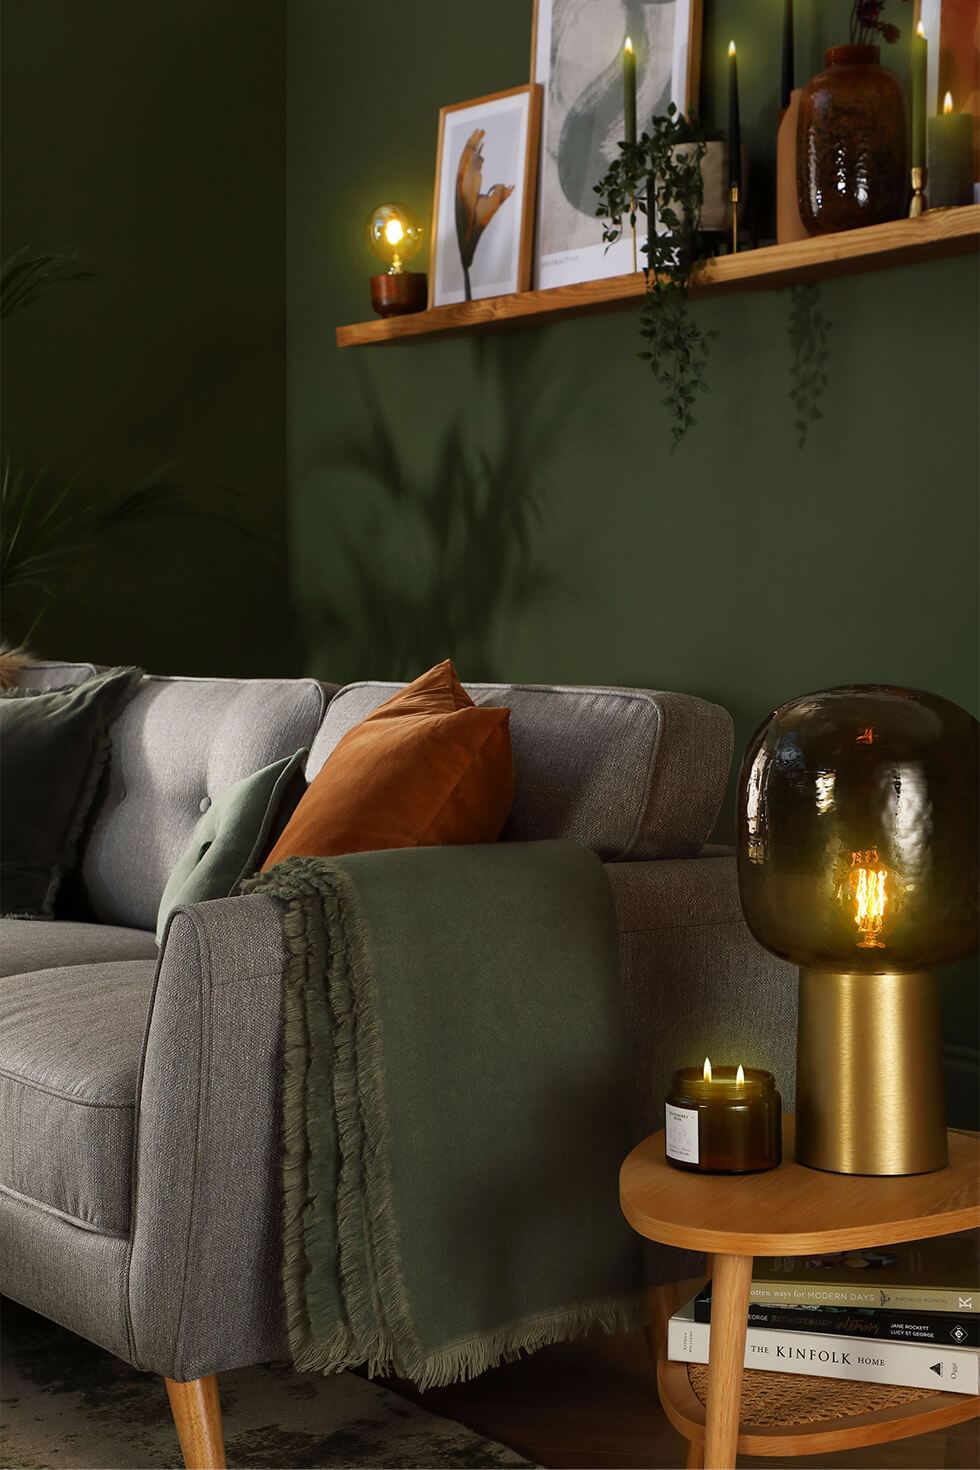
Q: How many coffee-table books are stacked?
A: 3